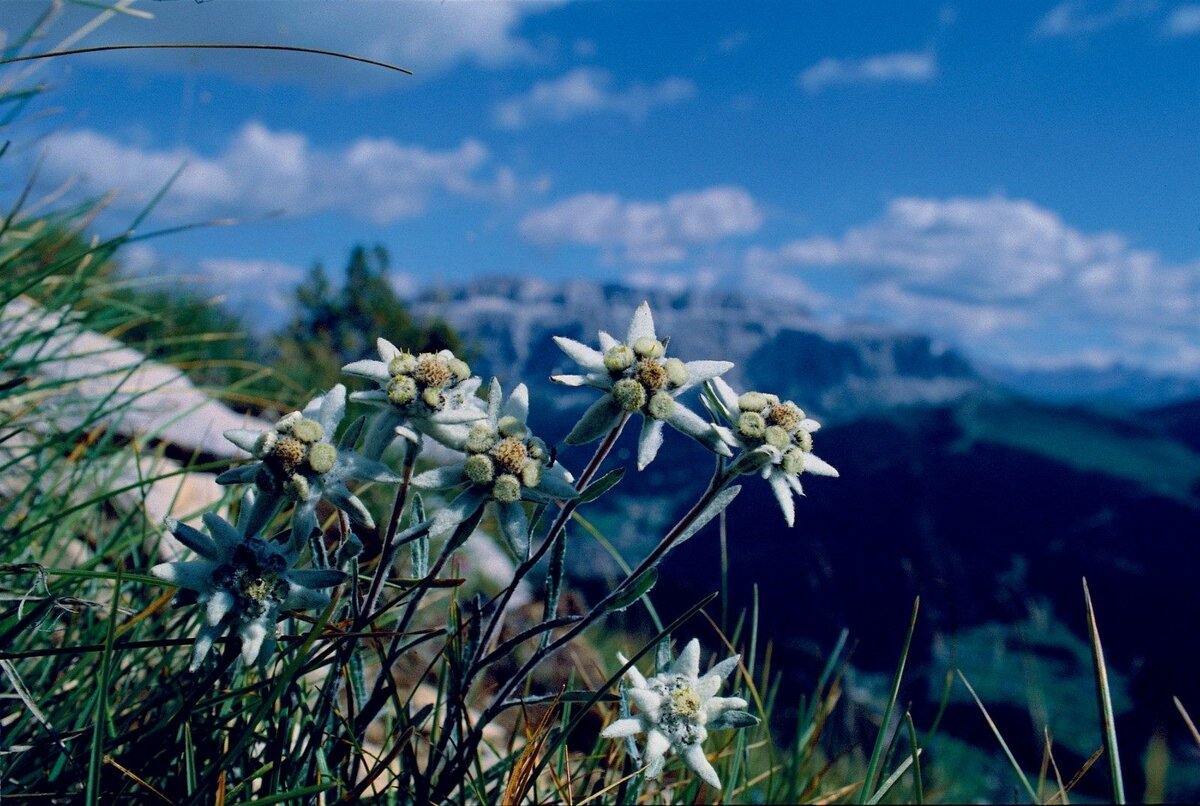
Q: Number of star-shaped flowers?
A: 7